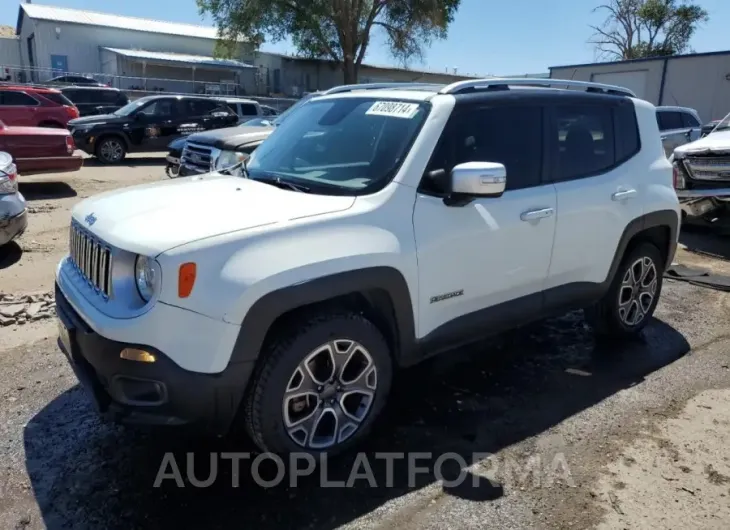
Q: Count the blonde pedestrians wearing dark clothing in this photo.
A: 0